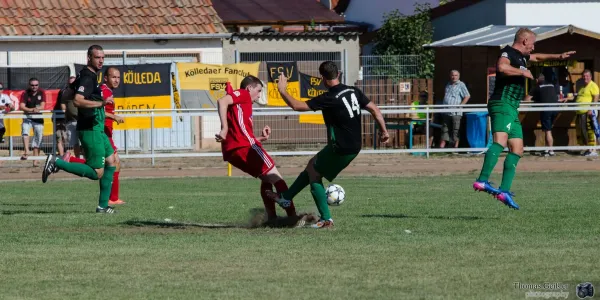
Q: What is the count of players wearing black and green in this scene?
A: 3